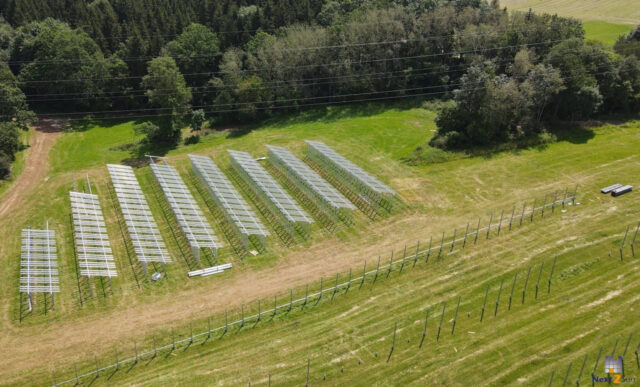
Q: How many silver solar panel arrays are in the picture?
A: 8